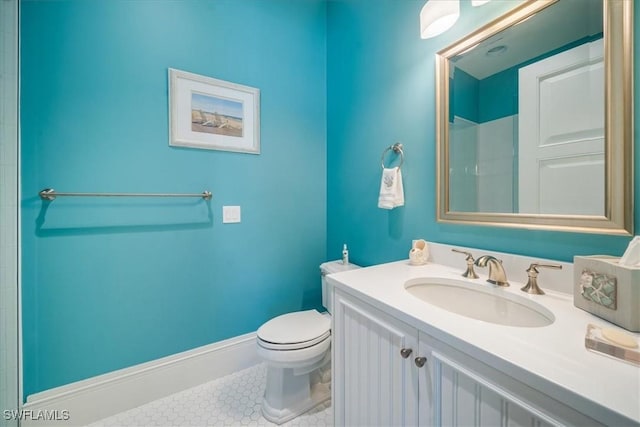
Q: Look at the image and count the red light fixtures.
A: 0